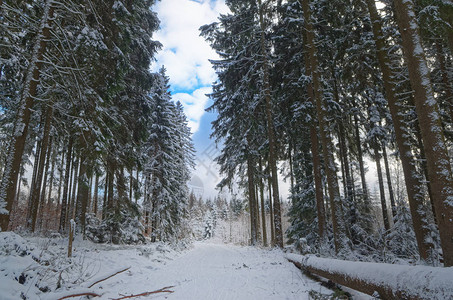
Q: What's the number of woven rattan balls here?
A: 0